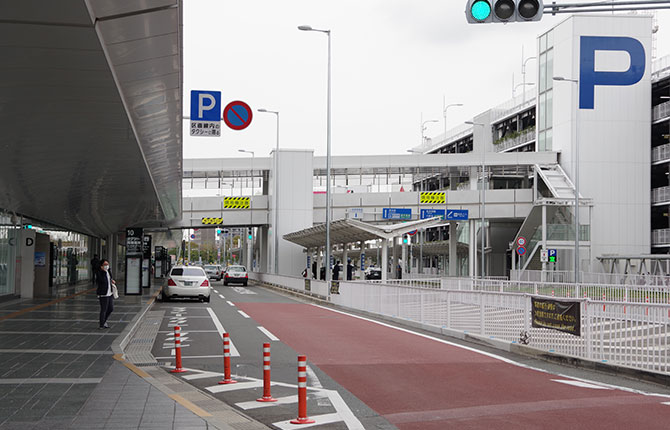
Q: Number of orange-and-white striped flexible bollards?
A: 4